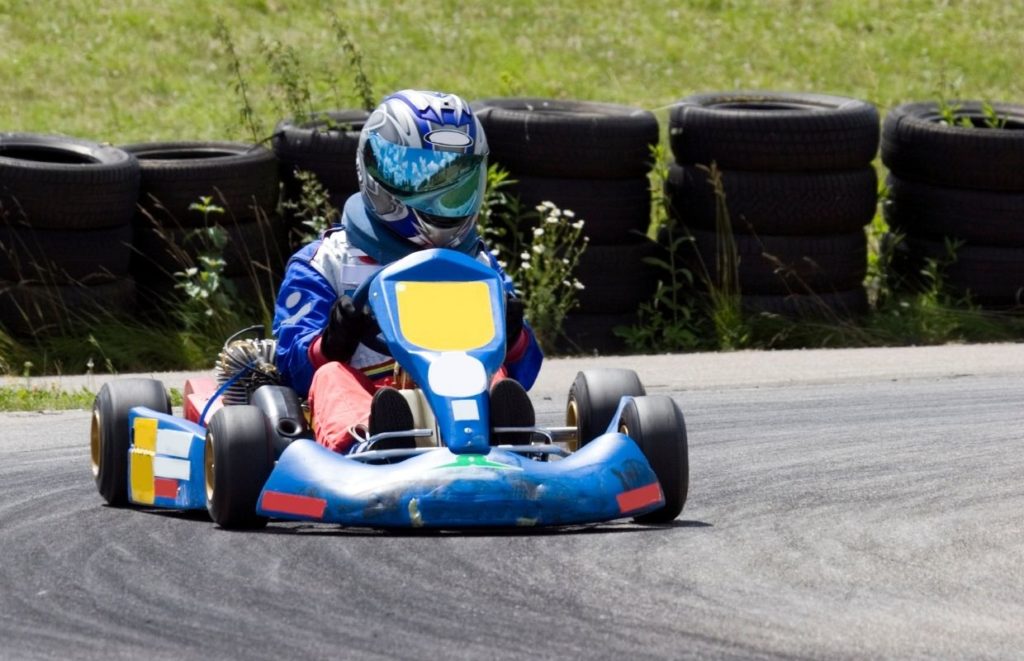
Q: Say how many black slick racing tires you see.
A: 4